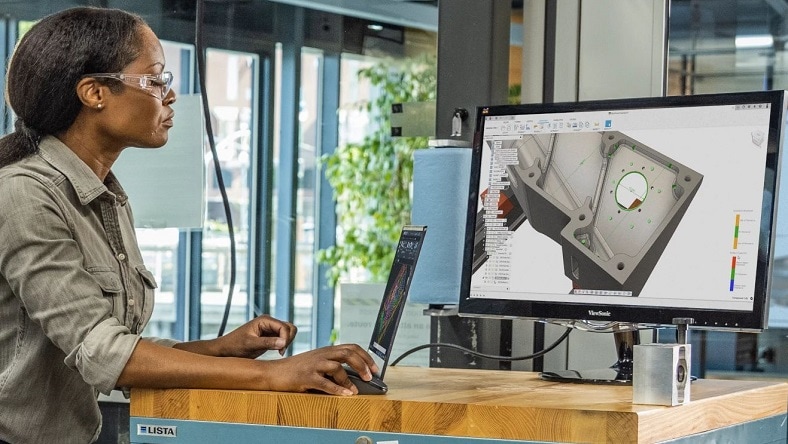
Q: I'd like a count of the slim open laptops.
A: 1